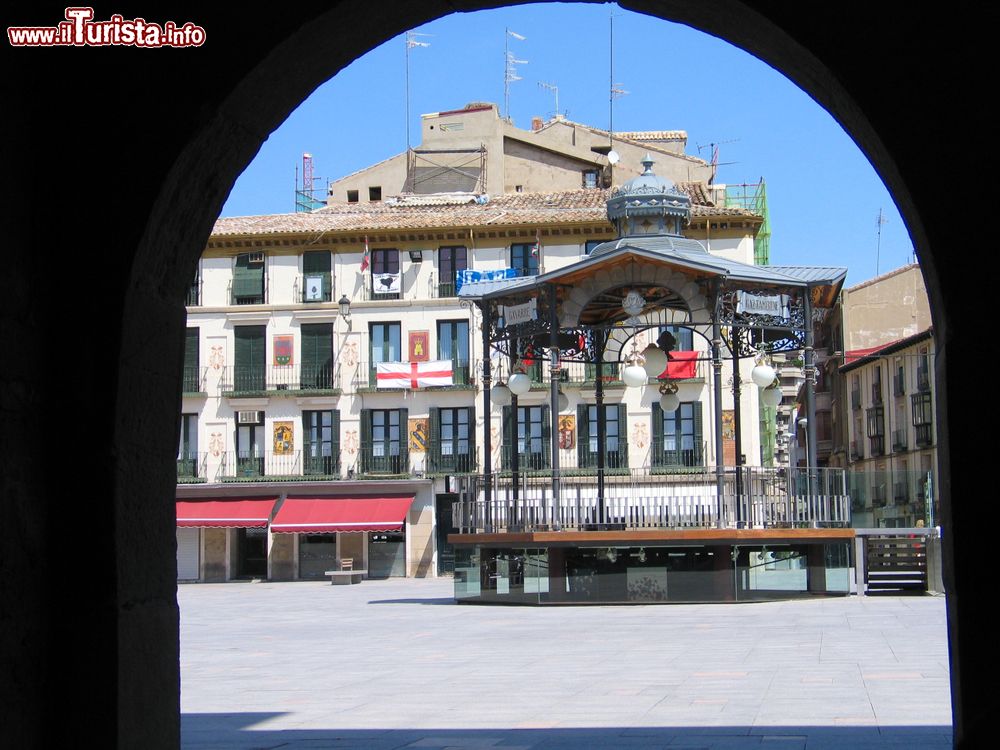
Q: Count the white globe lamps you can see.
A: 8